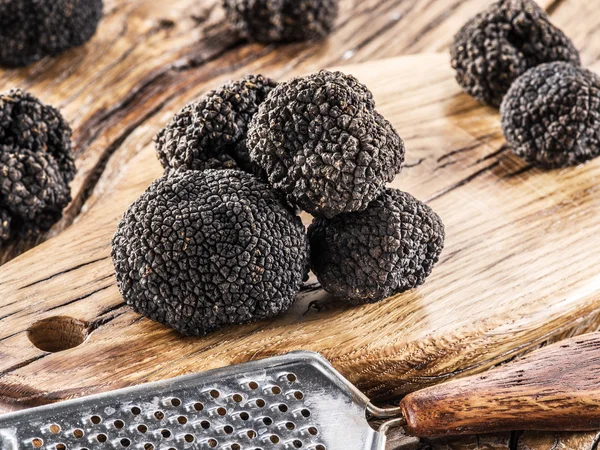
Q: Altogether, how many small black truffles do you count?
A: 9